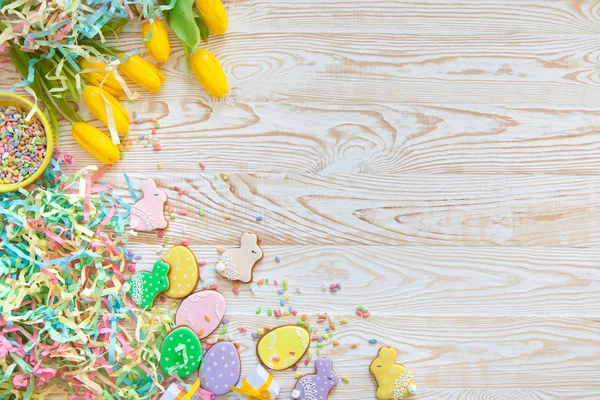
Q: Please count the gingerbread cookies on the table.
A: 10